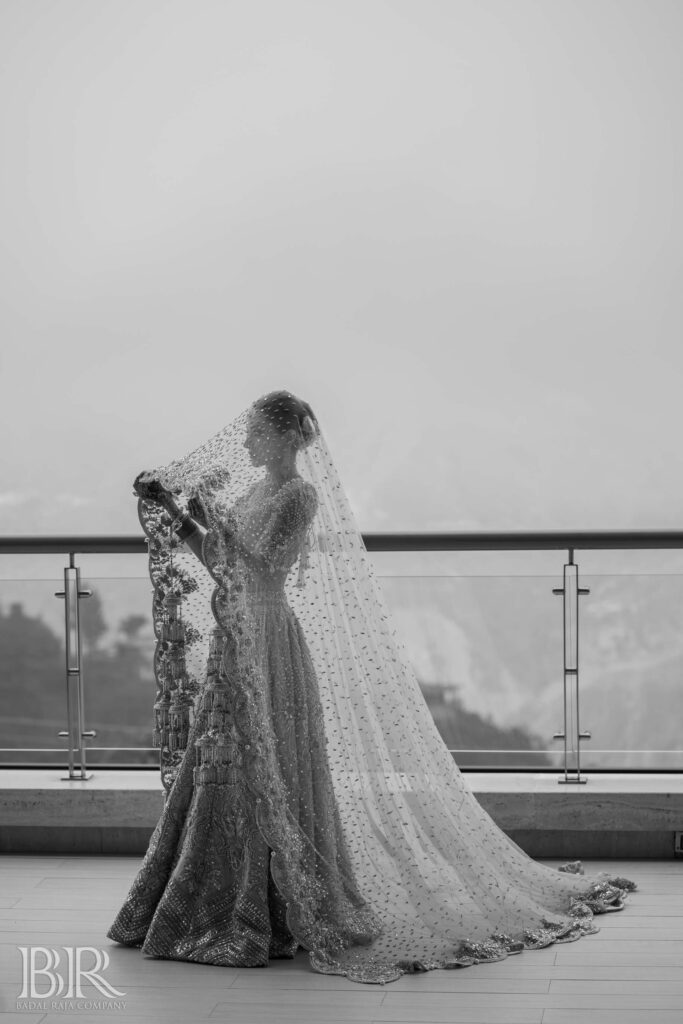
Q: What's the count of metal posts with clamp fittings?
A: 2